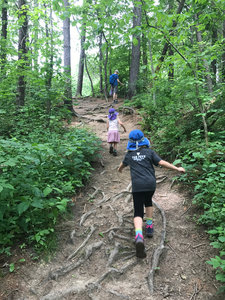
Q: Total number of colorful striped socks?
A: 2